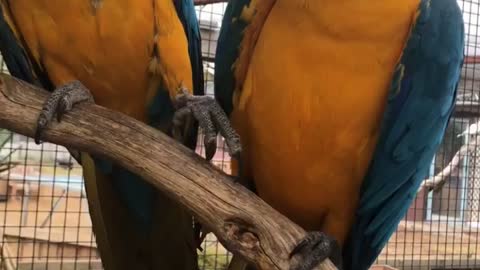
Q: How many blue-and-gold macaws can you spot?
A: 2